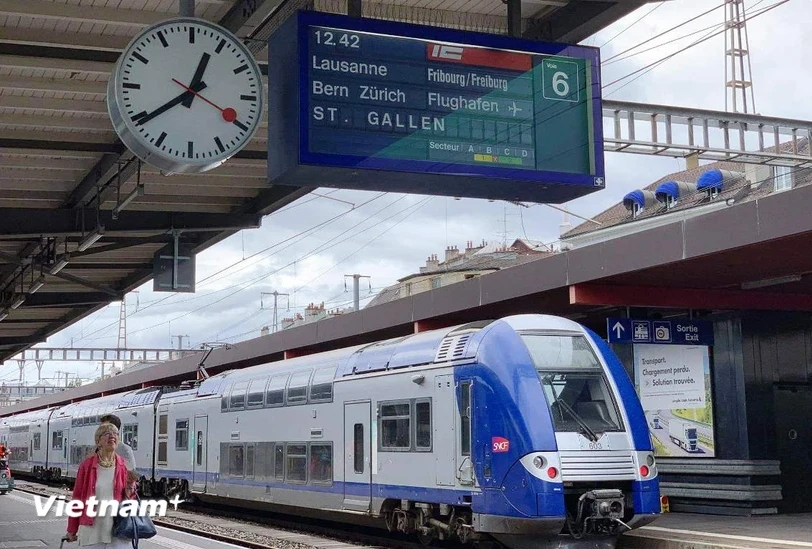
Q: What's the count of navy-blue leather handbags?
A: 1